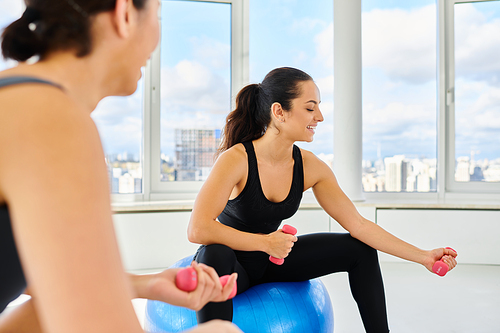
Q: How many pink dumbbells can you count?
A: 3